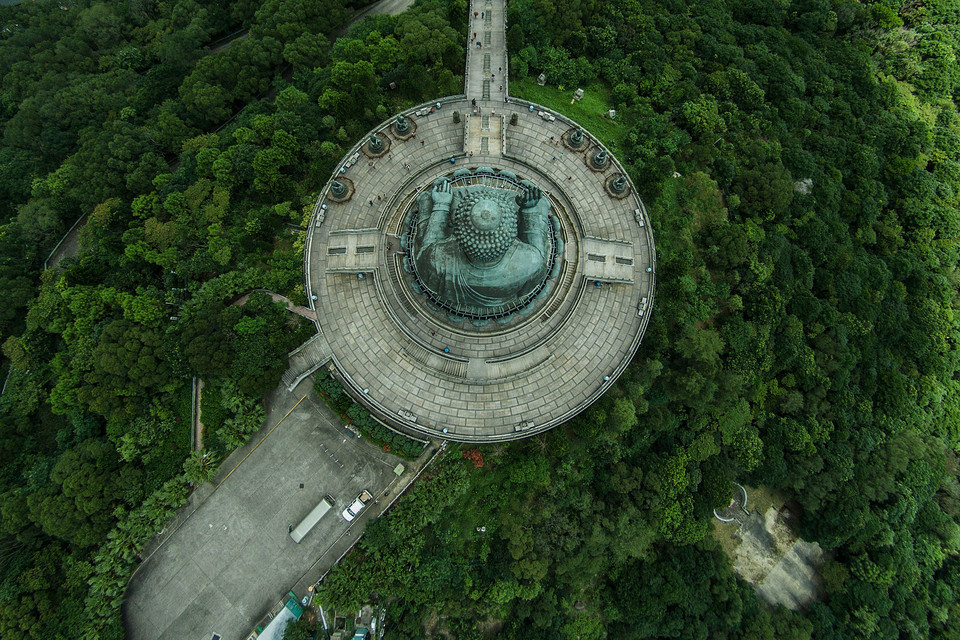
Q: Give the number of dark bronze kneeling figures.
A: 6